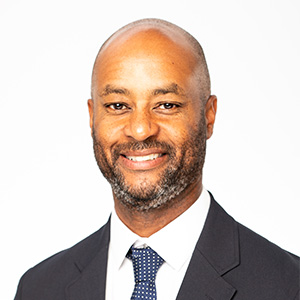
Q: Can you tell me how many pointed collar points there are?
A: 2